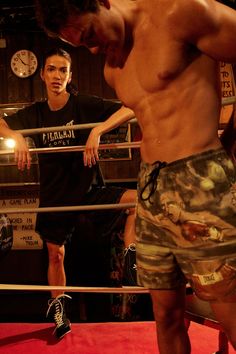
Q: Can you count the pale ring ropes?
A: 4